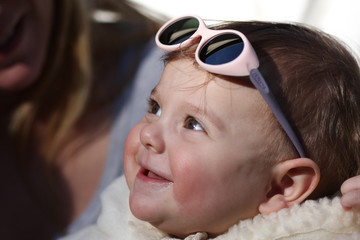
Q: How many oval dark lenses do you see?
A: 2